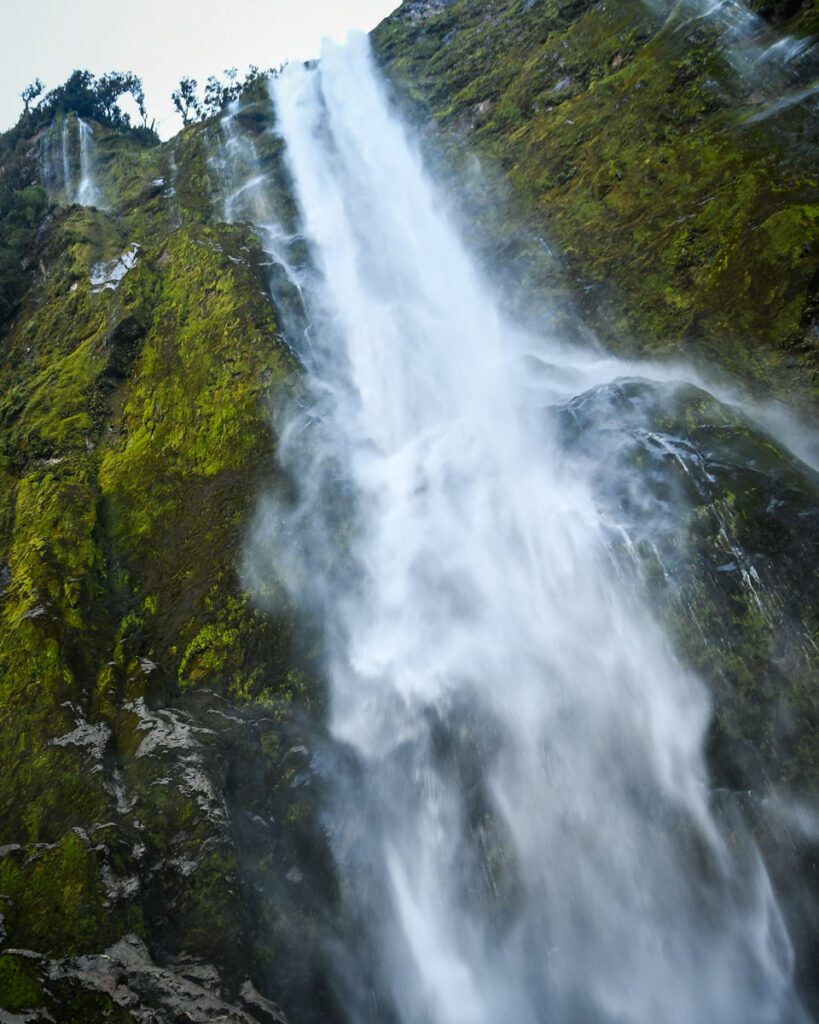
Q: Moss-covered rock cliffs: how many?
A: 2